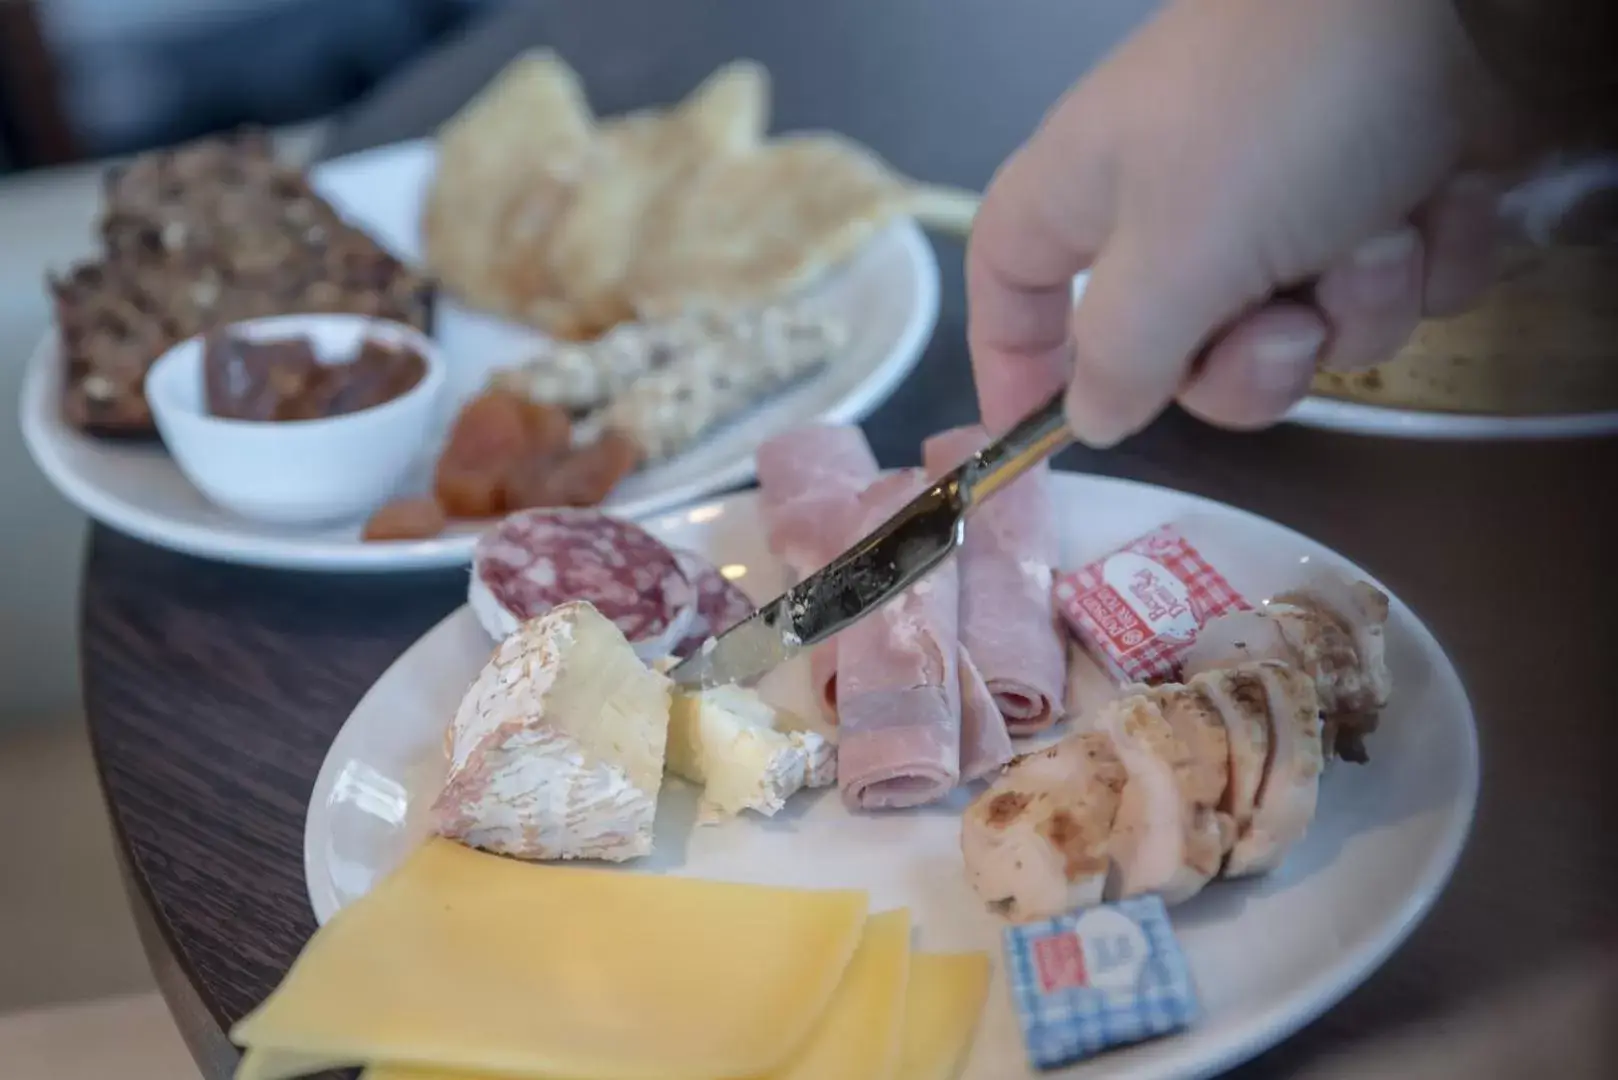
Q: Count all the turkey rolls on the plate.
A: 3